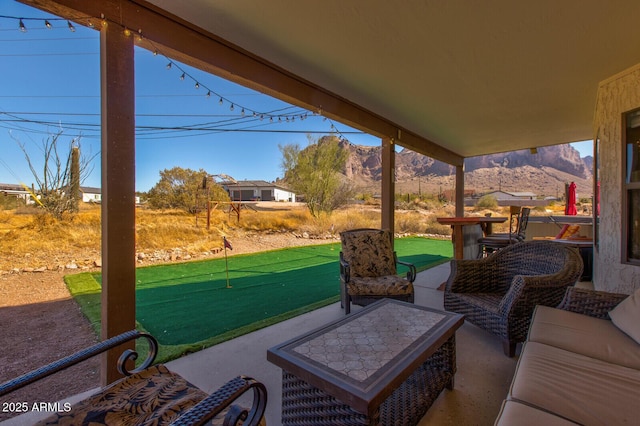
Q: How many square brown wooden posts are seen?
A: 3